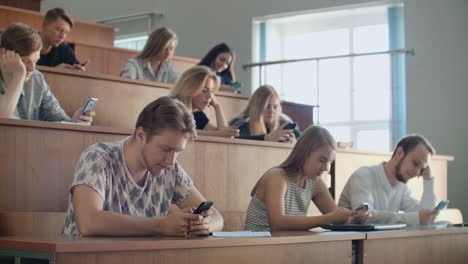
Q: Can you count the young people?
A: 9